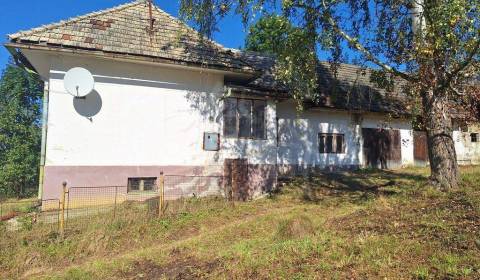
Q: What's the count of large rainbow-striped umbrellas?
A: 0